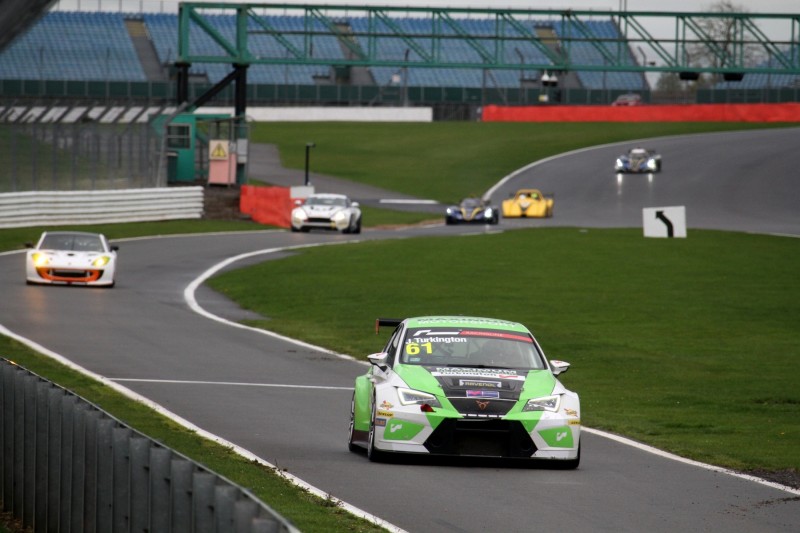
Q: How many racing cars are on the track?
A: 6